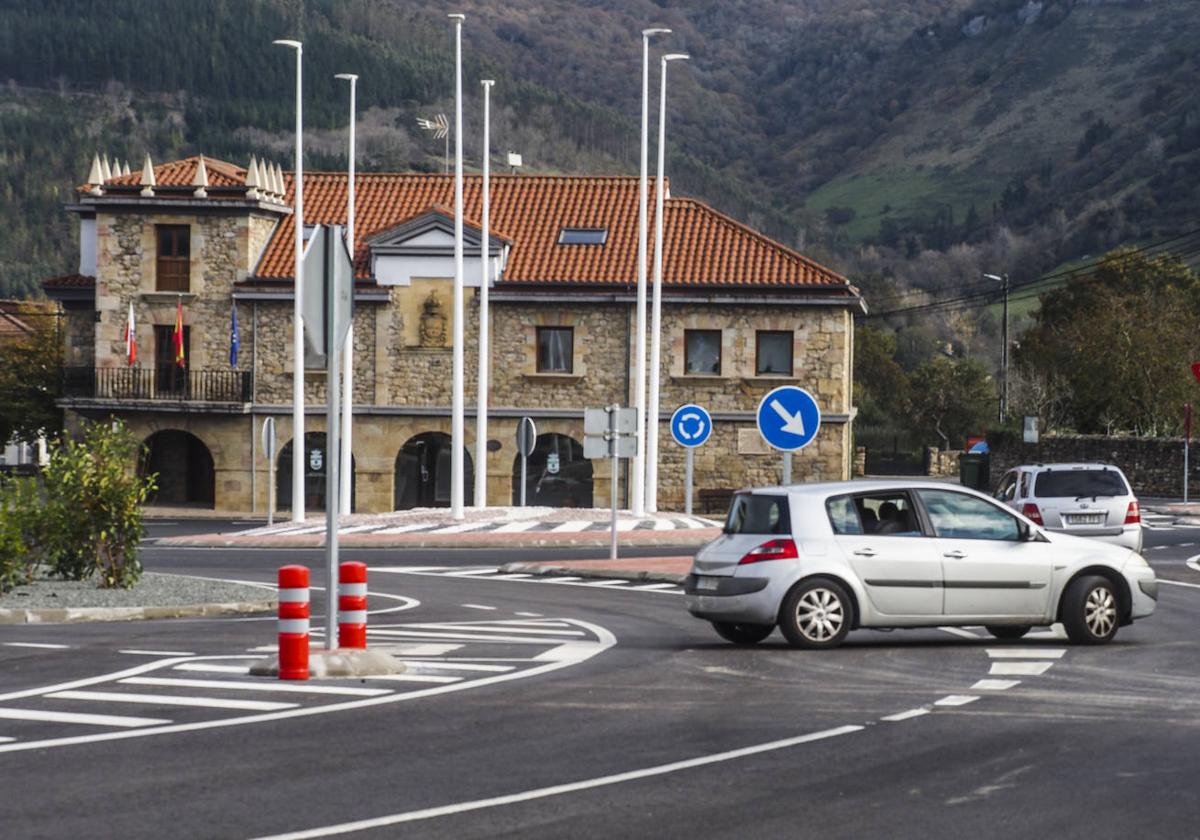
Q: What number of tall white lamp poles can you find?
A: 6